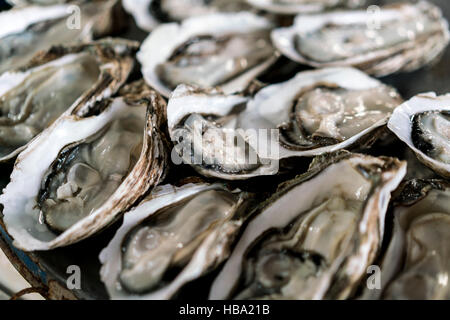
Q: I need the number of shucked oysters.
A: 13